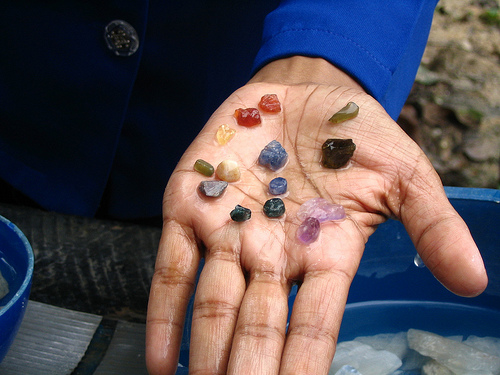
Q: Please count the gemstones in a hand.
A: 14